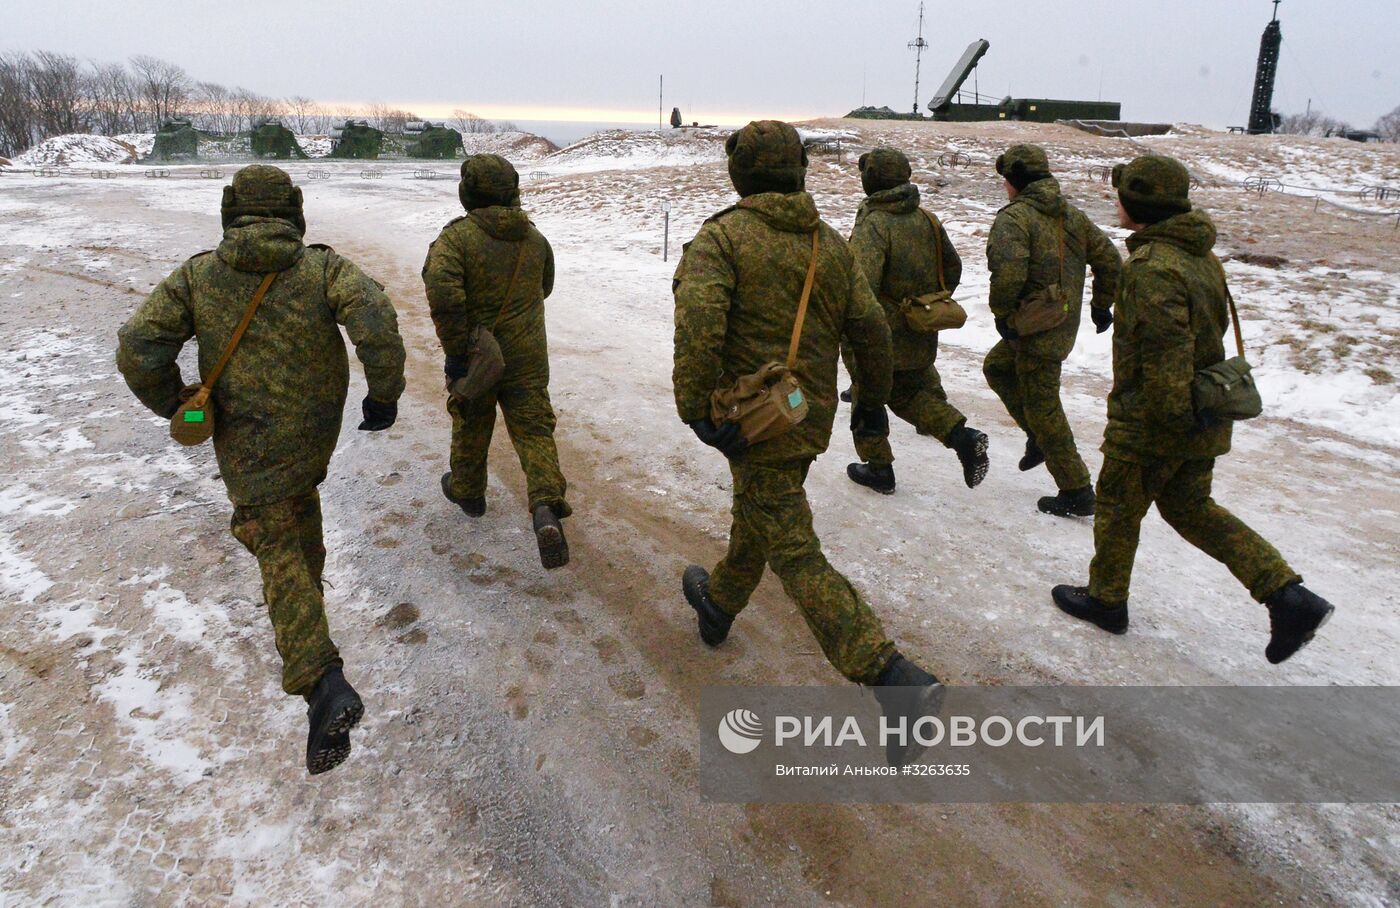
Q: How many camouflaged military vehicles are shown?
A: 4